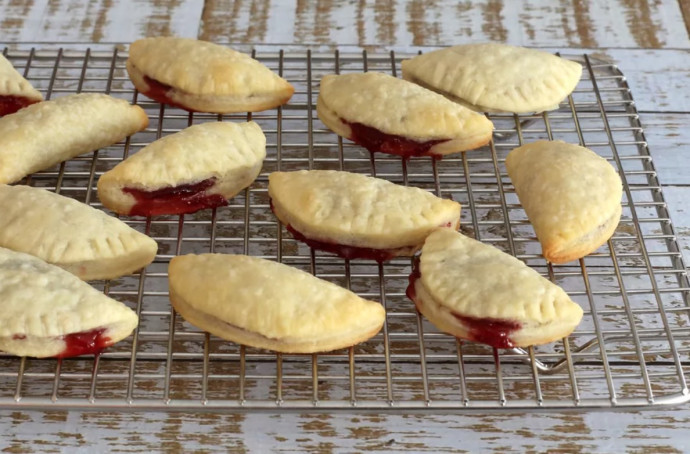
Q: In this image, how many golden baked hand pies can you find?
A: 12